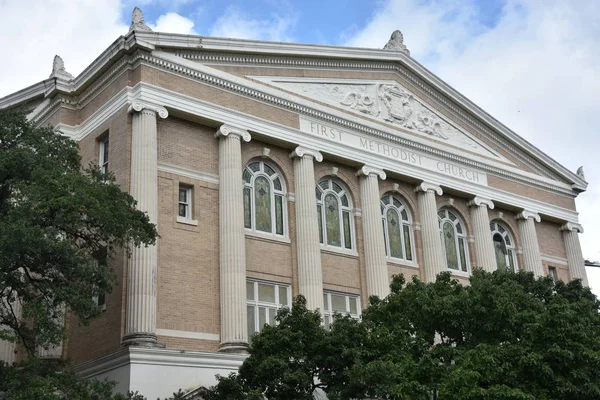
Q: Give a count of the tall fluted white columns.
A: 8